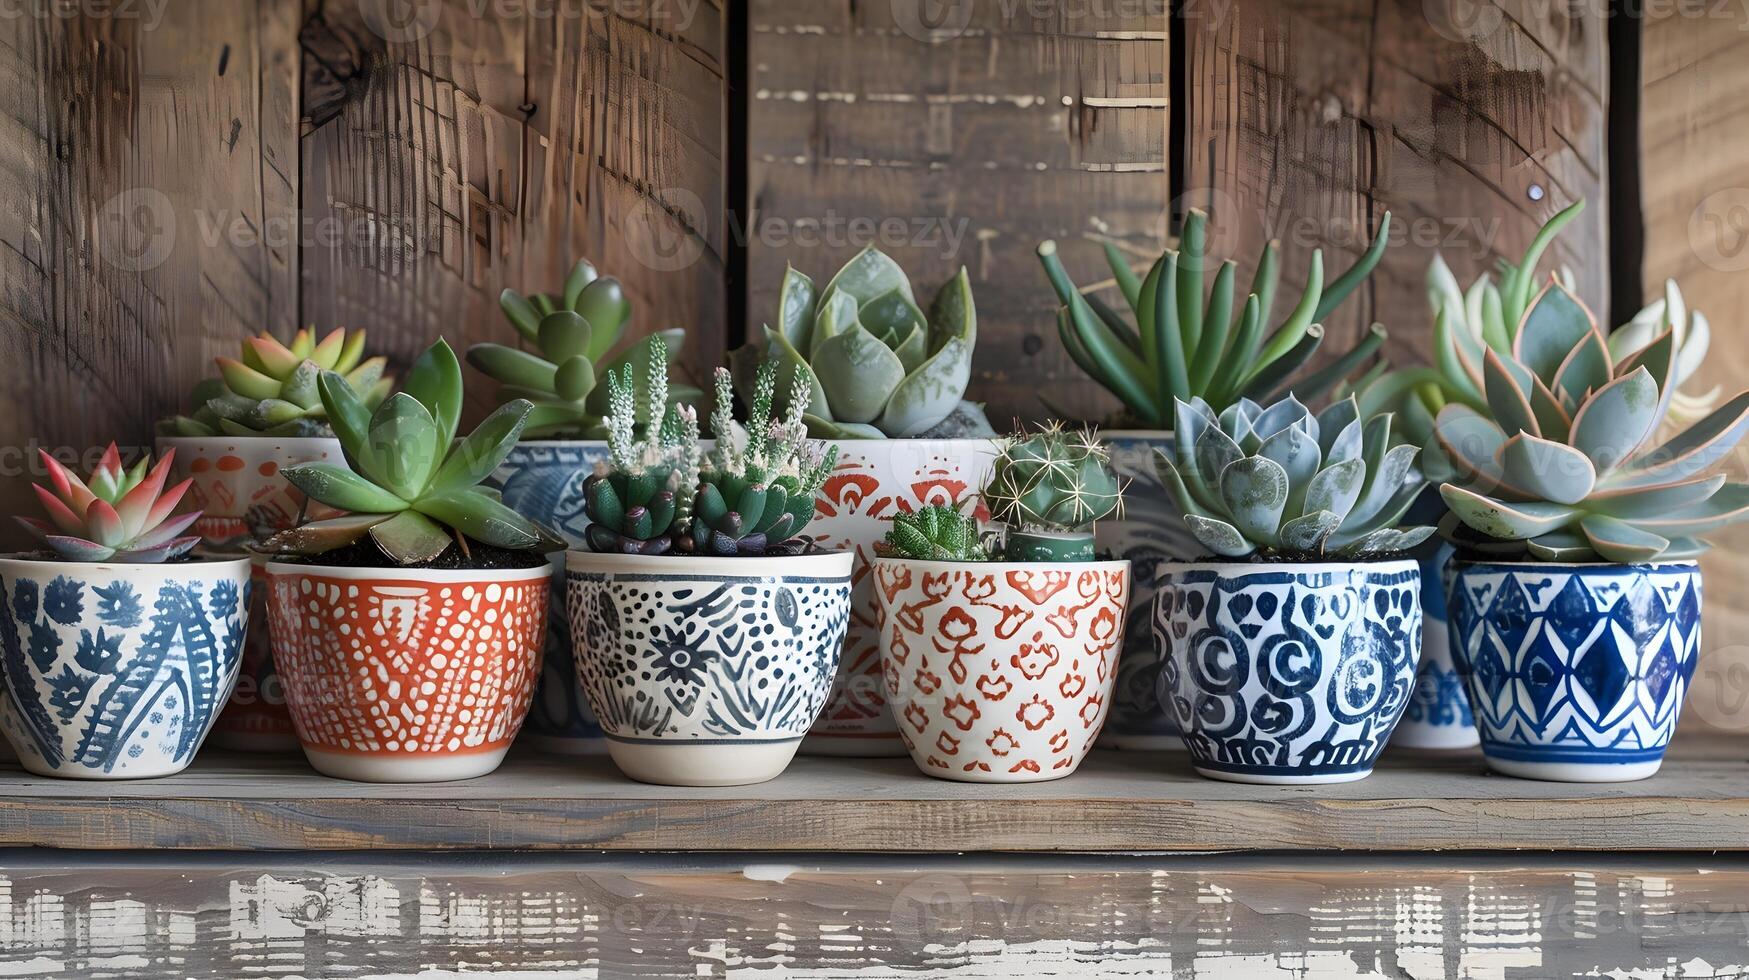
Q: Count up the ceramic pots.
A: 11